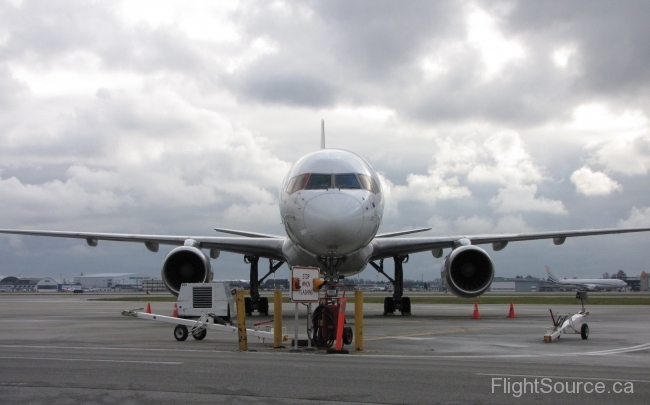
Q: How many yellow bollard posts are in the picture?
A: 3